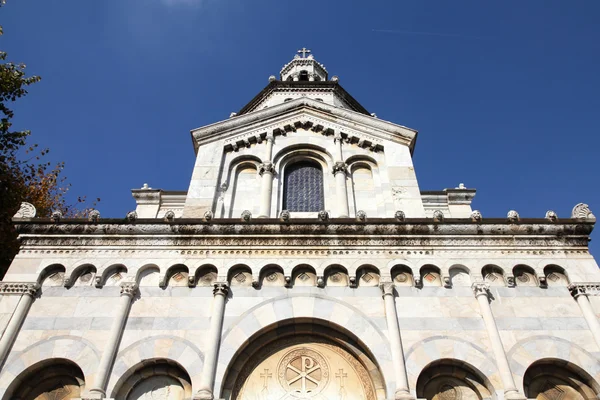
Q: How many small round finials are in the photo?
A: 14